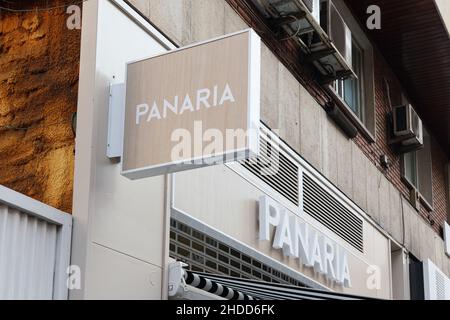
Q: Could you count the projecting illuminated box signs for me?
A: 1